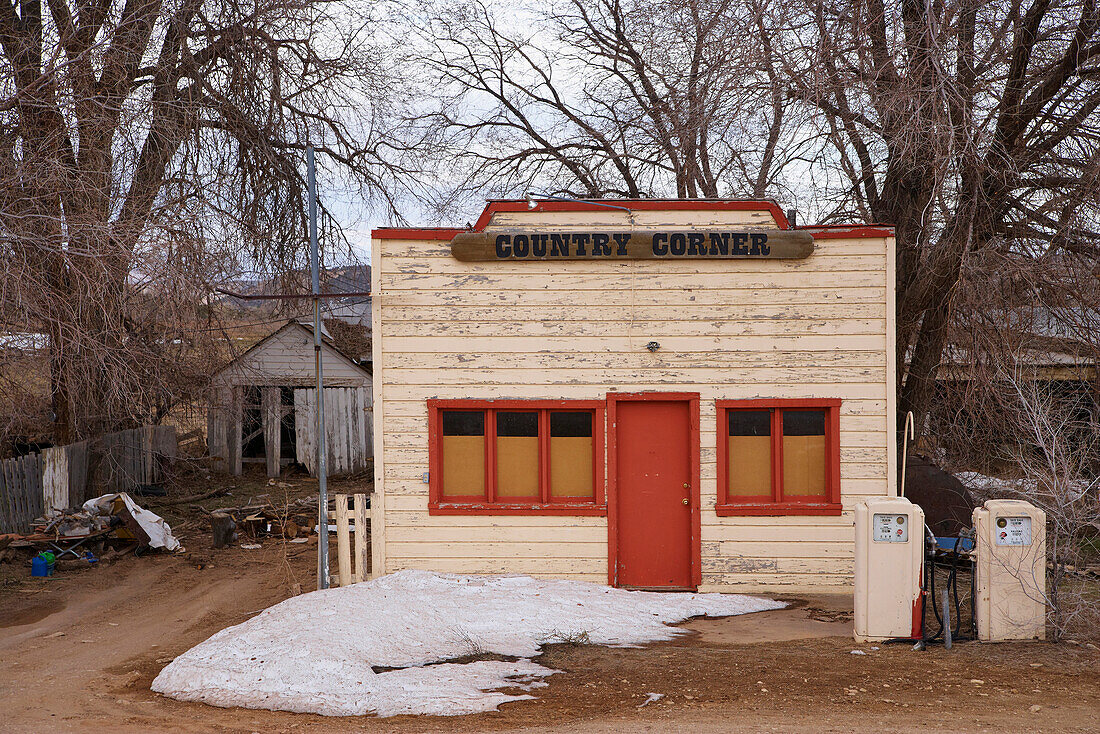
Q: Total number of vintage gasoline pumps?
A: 2